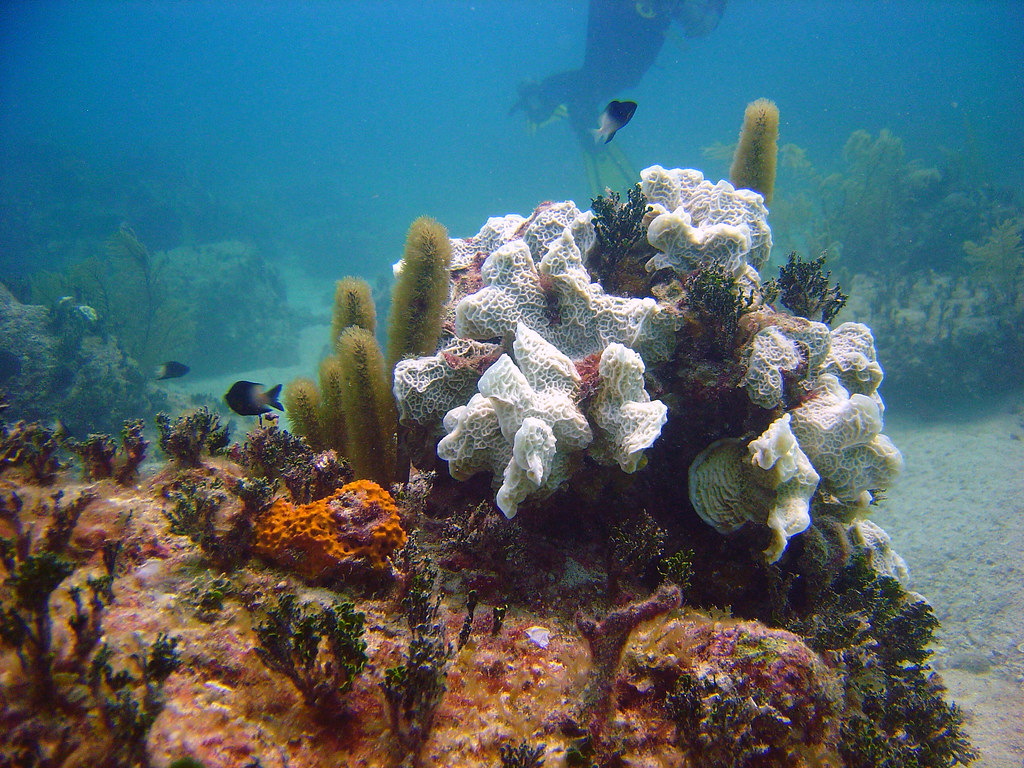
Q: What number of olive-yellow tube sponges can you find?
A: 6